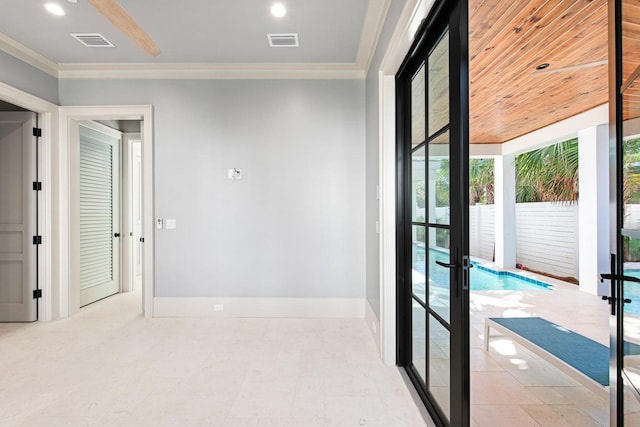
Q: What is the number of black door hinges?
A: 4